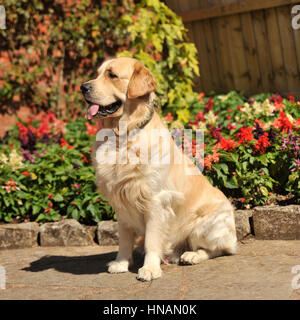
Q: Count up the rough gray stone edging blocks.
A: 5